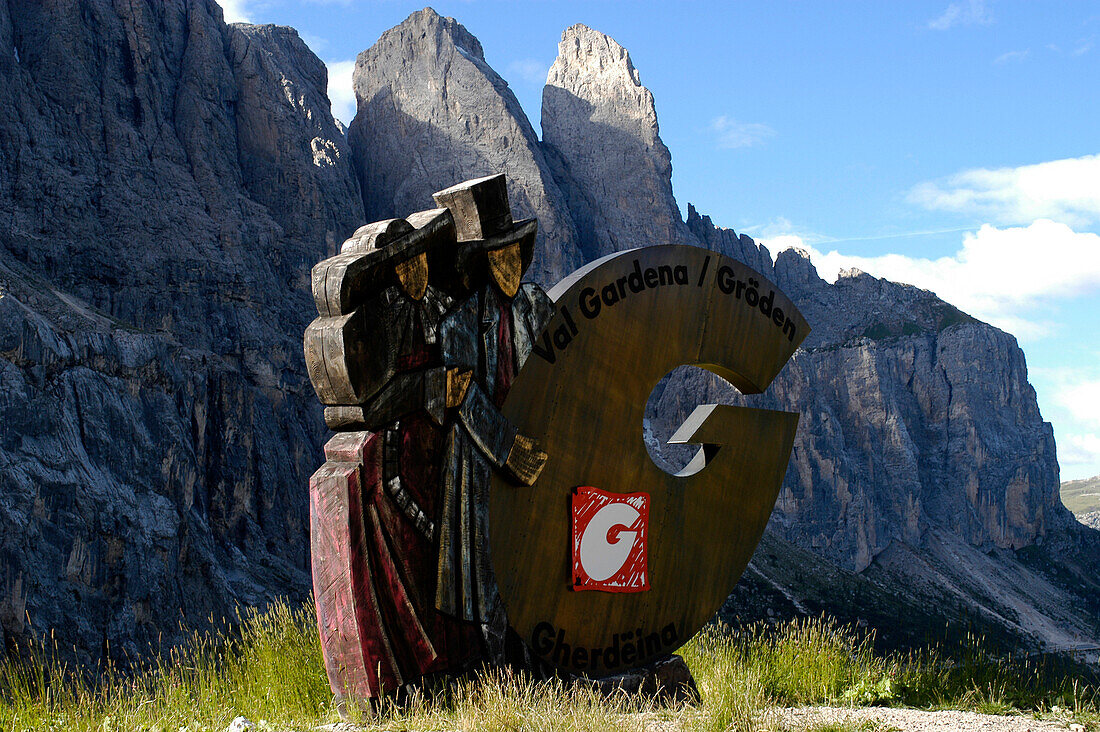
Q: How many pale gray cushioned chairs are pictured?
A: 0